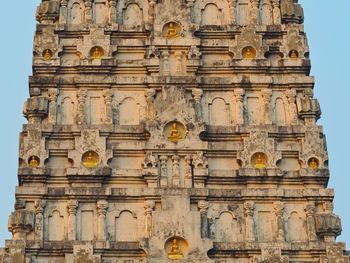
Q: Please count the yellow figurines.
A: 11